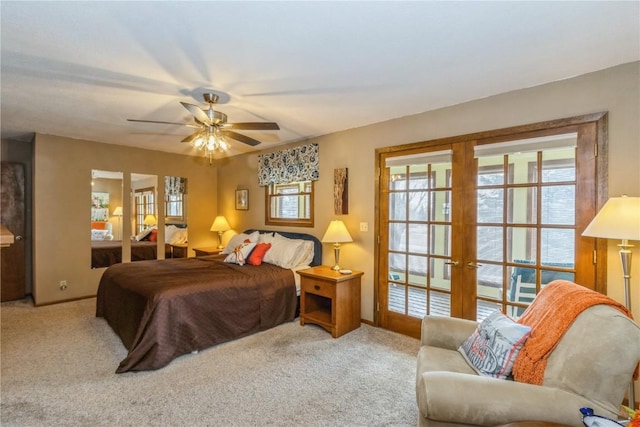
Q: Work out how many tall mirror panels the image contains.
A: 3